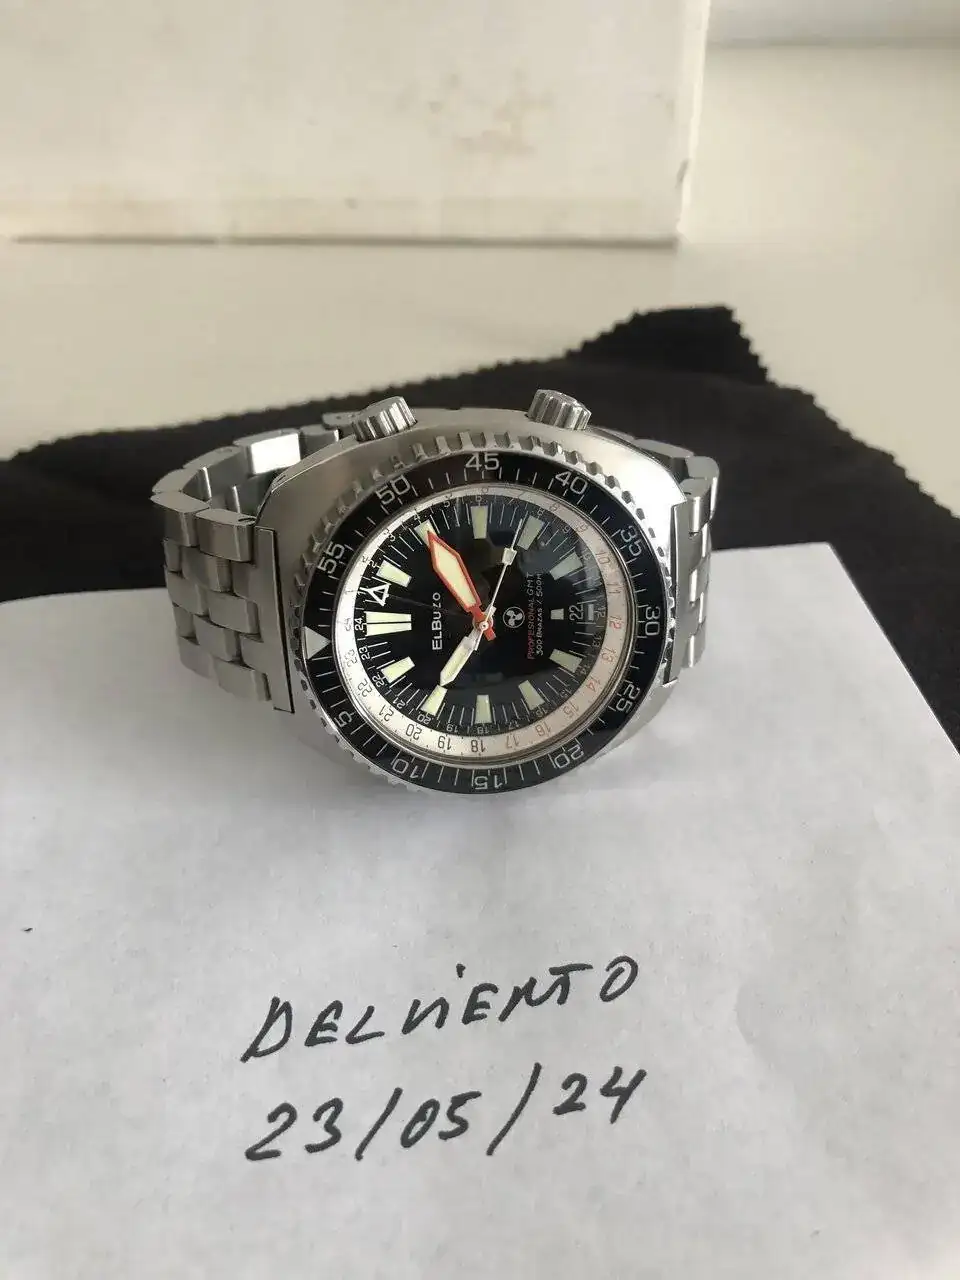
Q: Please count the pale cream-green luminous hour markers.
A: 12